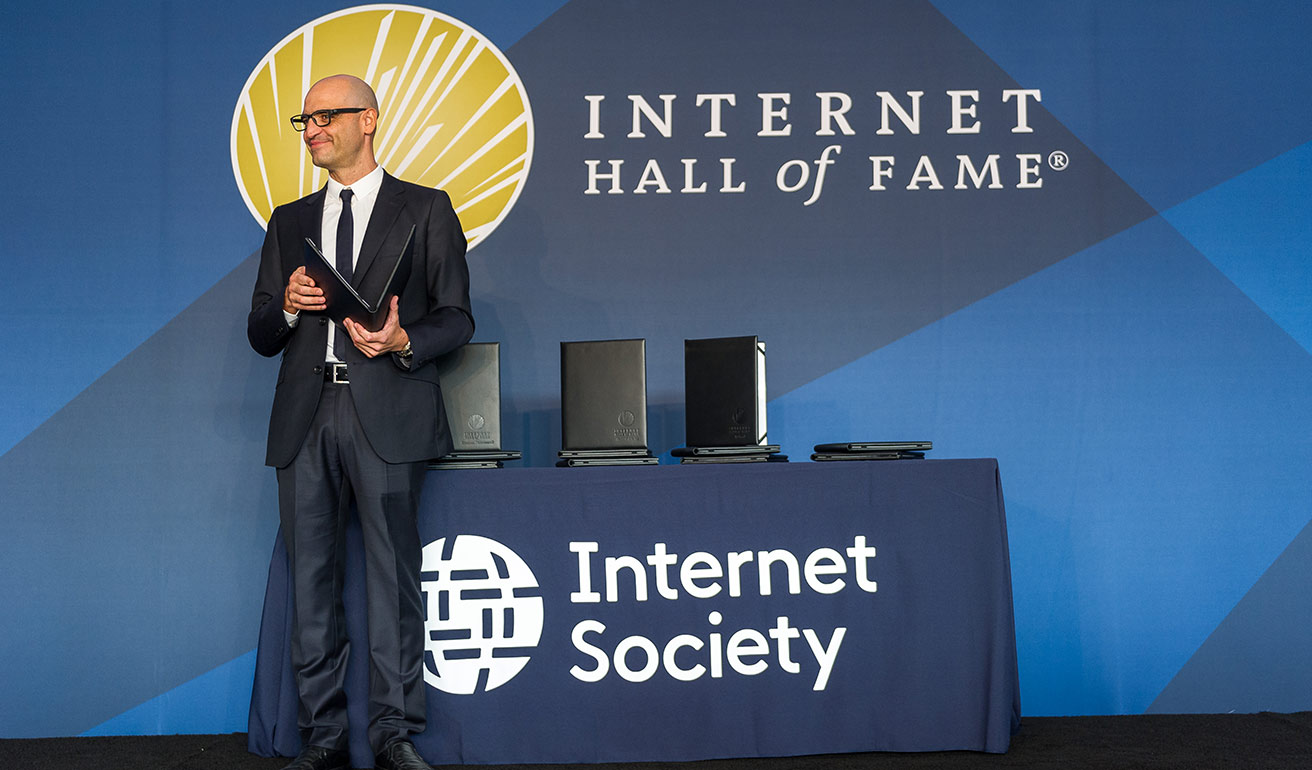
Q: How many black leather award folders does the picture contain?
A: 12